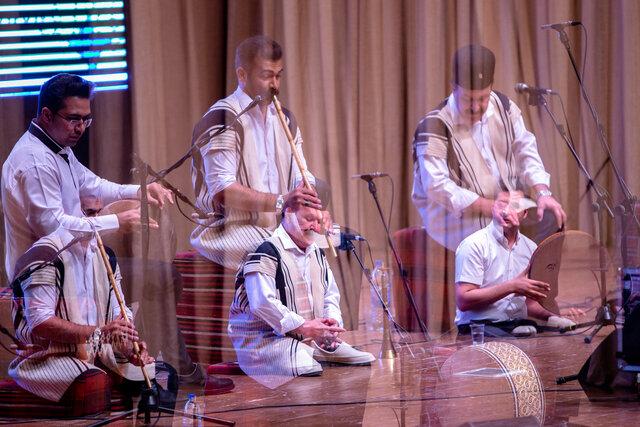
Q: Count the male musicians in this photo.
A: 6